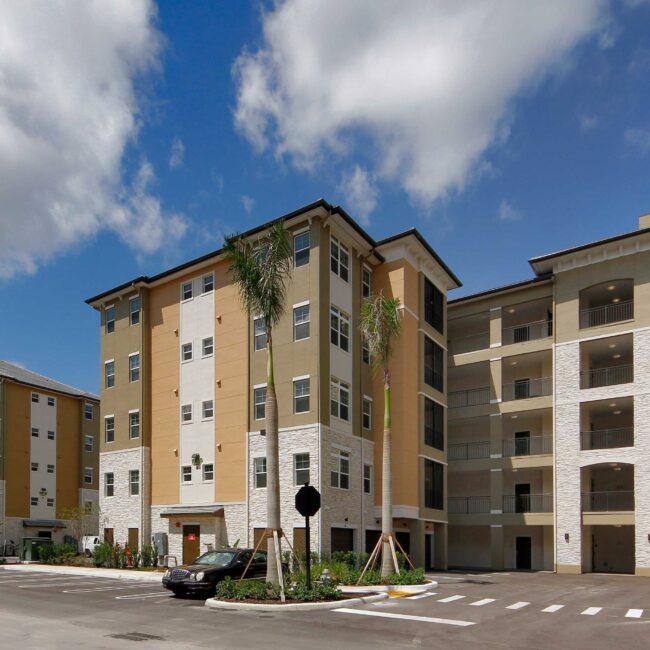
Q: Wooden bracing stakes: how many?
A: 7